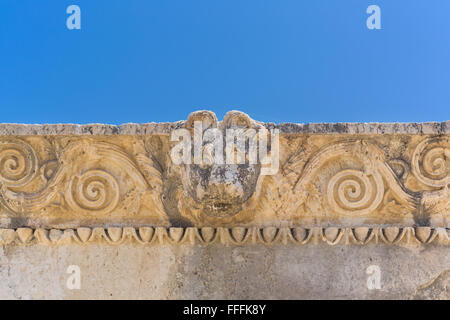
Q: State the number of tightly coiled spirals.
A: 4